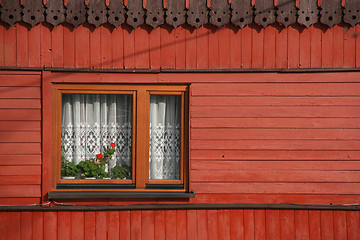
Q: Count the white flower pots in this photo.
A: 4